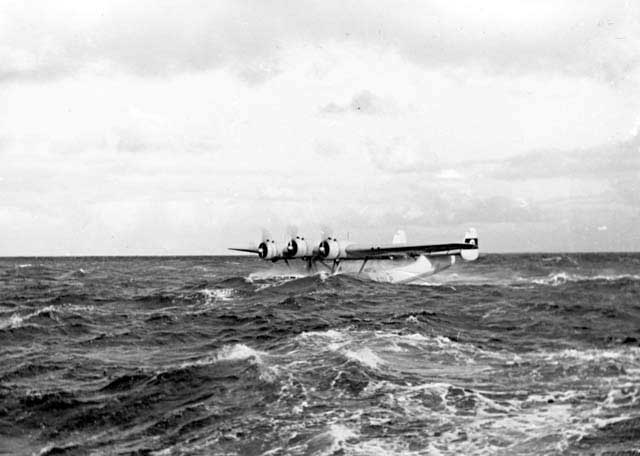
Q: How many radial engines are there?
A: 3